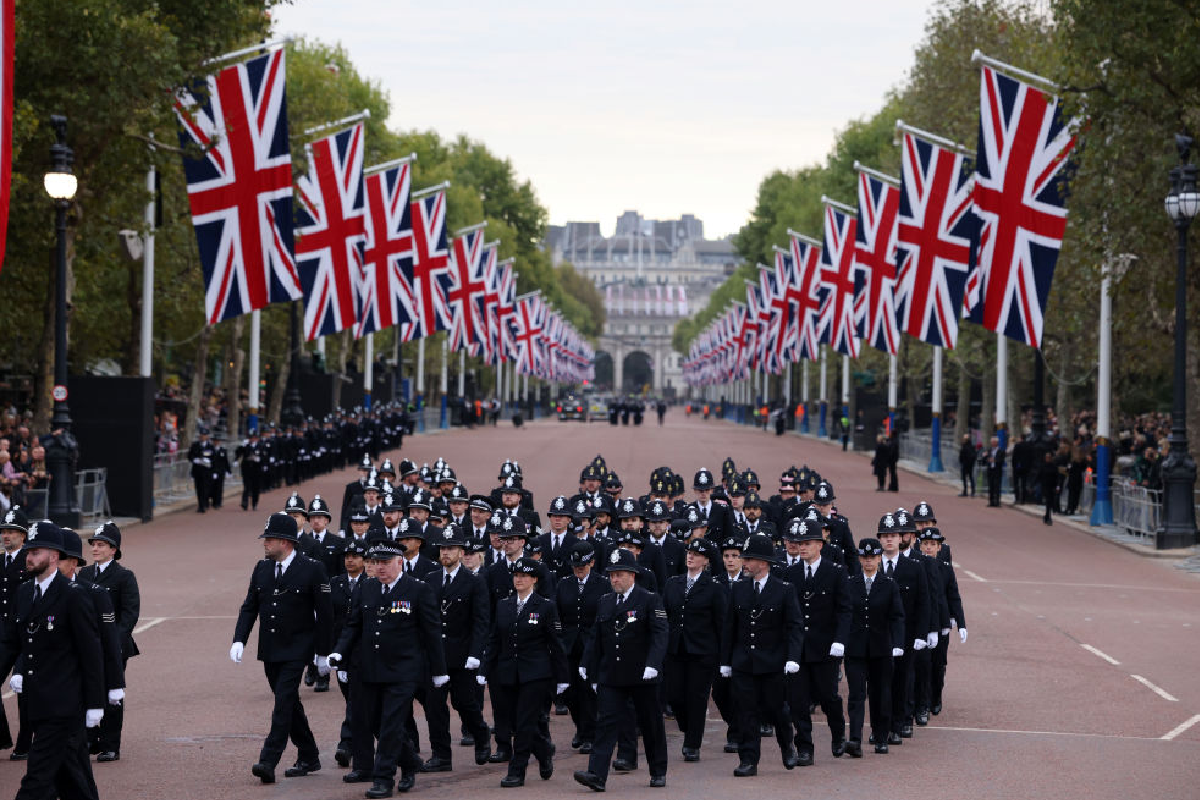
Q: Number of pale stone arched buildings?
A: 1